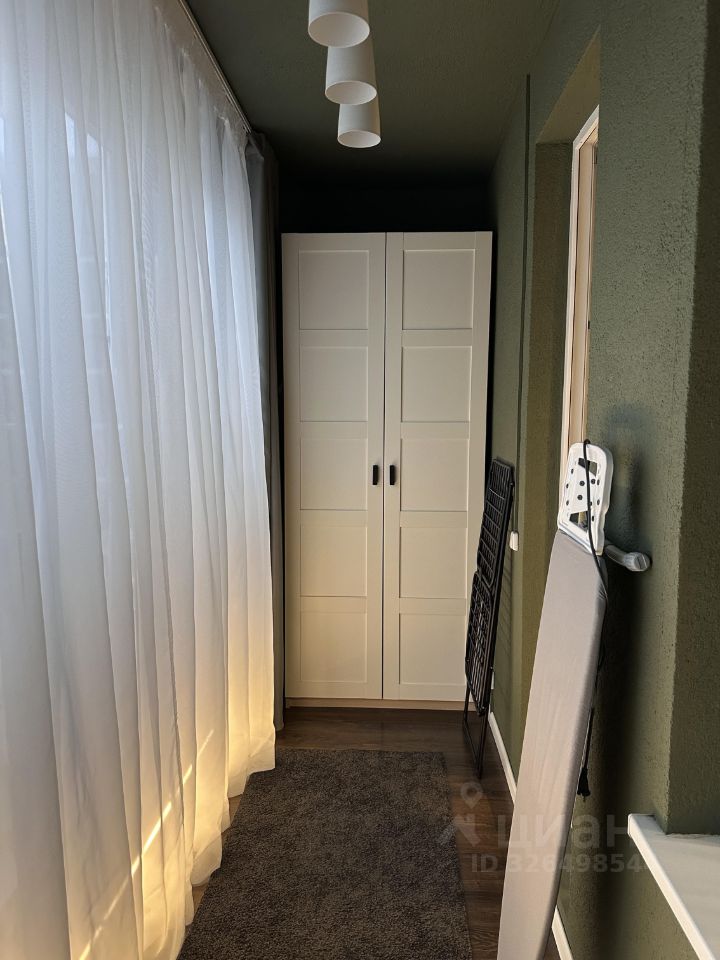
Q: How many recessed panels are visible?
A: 10